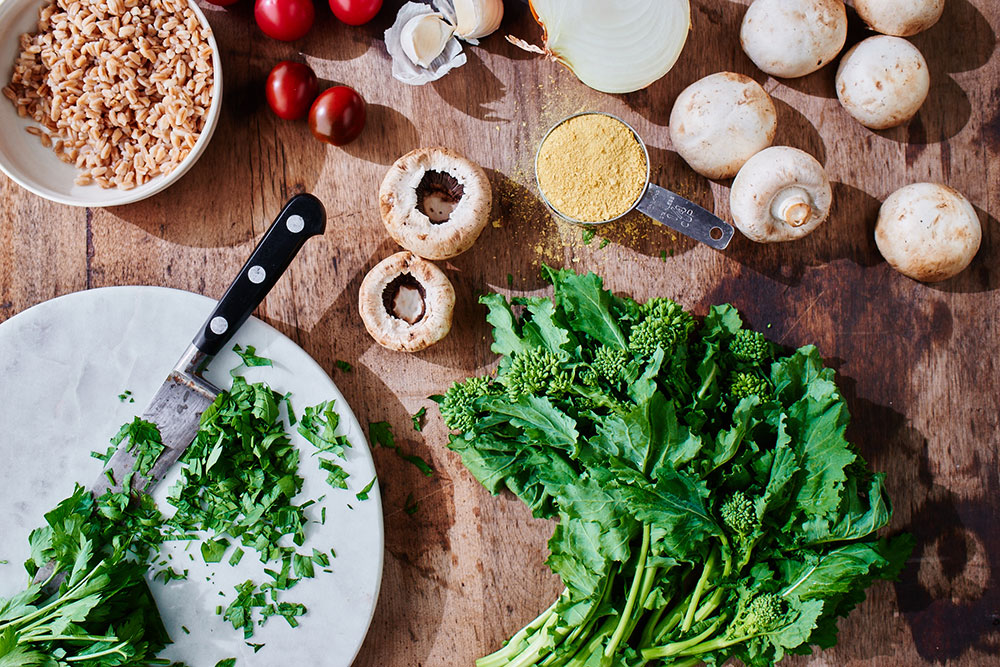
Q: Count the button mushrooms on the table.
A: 8